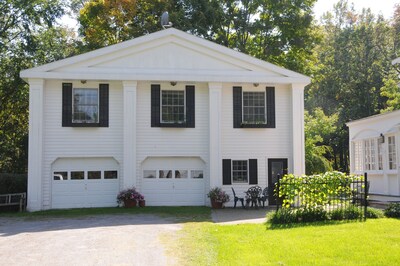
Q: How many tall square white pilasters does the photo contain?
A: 4